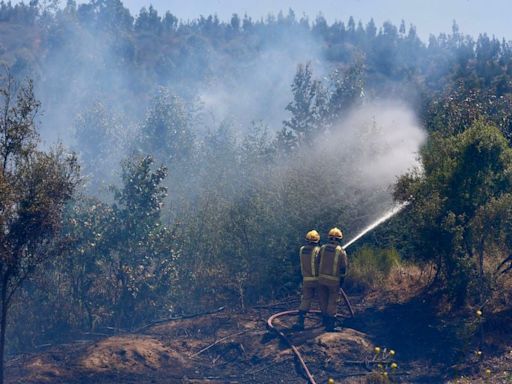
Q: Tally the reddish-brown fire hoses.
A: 1